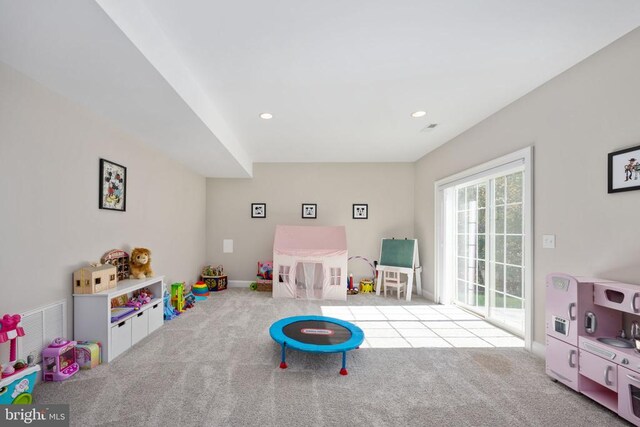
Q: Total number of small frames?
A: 3